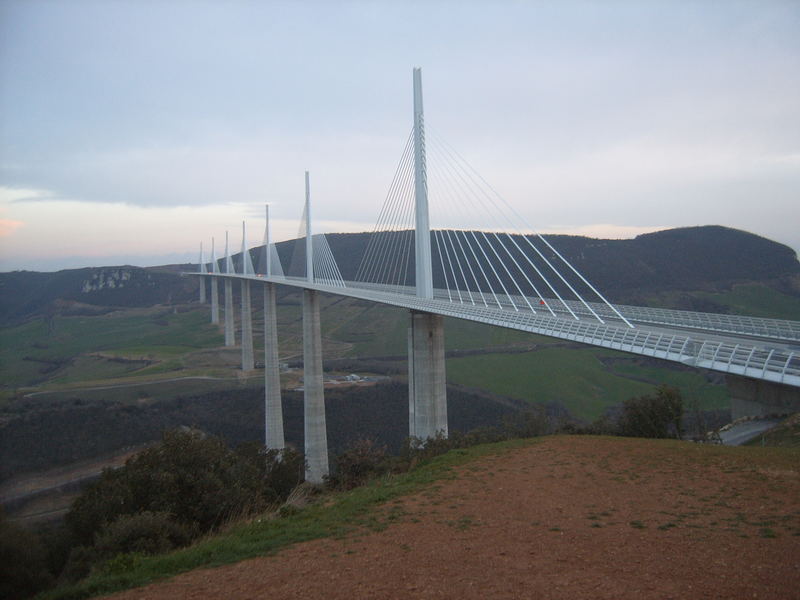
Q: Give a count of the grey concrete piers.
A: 7